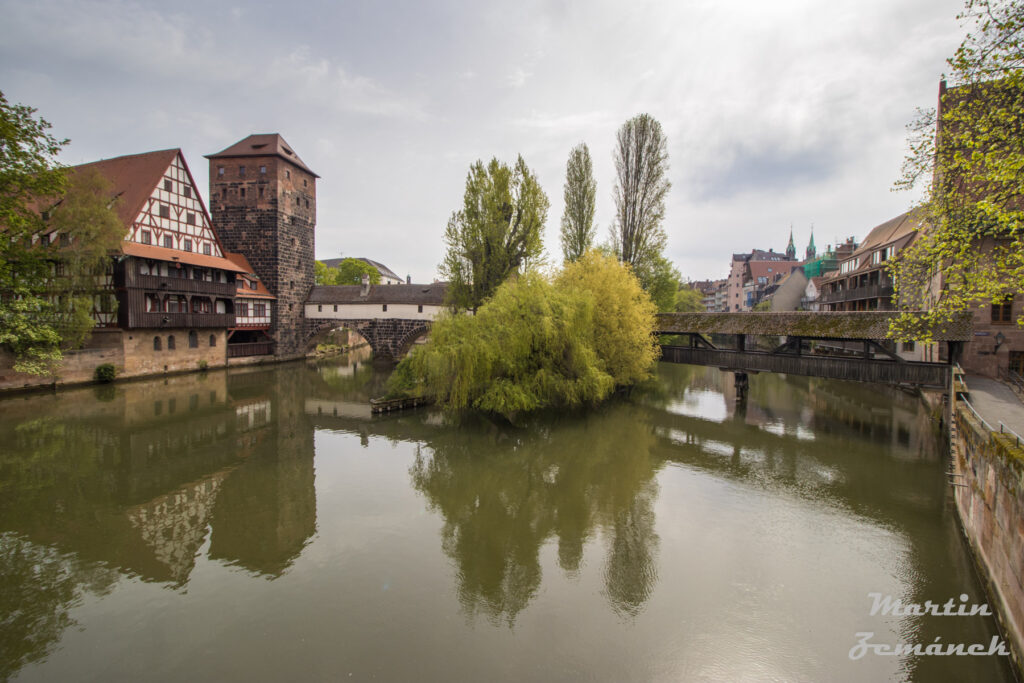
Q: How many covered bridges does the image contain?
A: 2